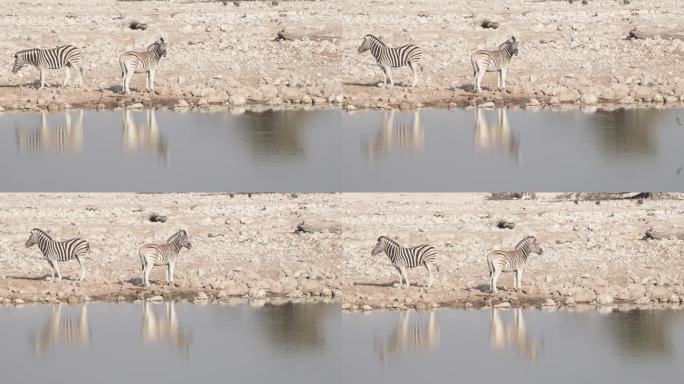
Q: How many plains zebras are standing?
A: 8